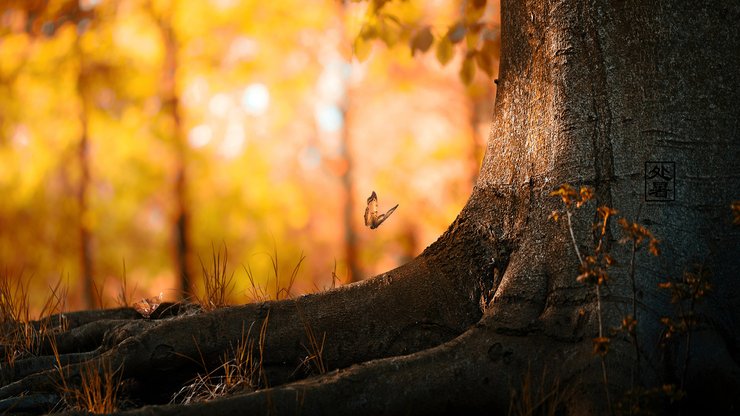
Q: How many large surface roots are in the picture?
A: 2